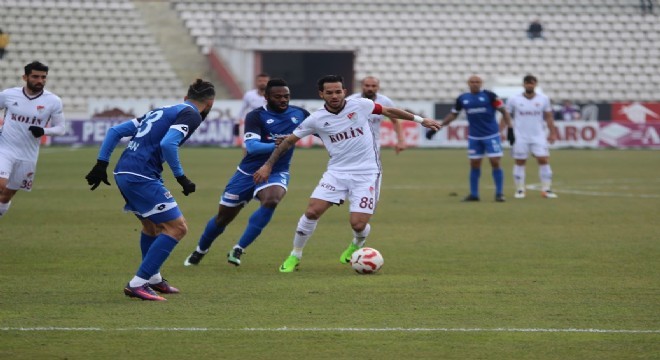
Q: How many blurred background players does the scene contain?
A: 4